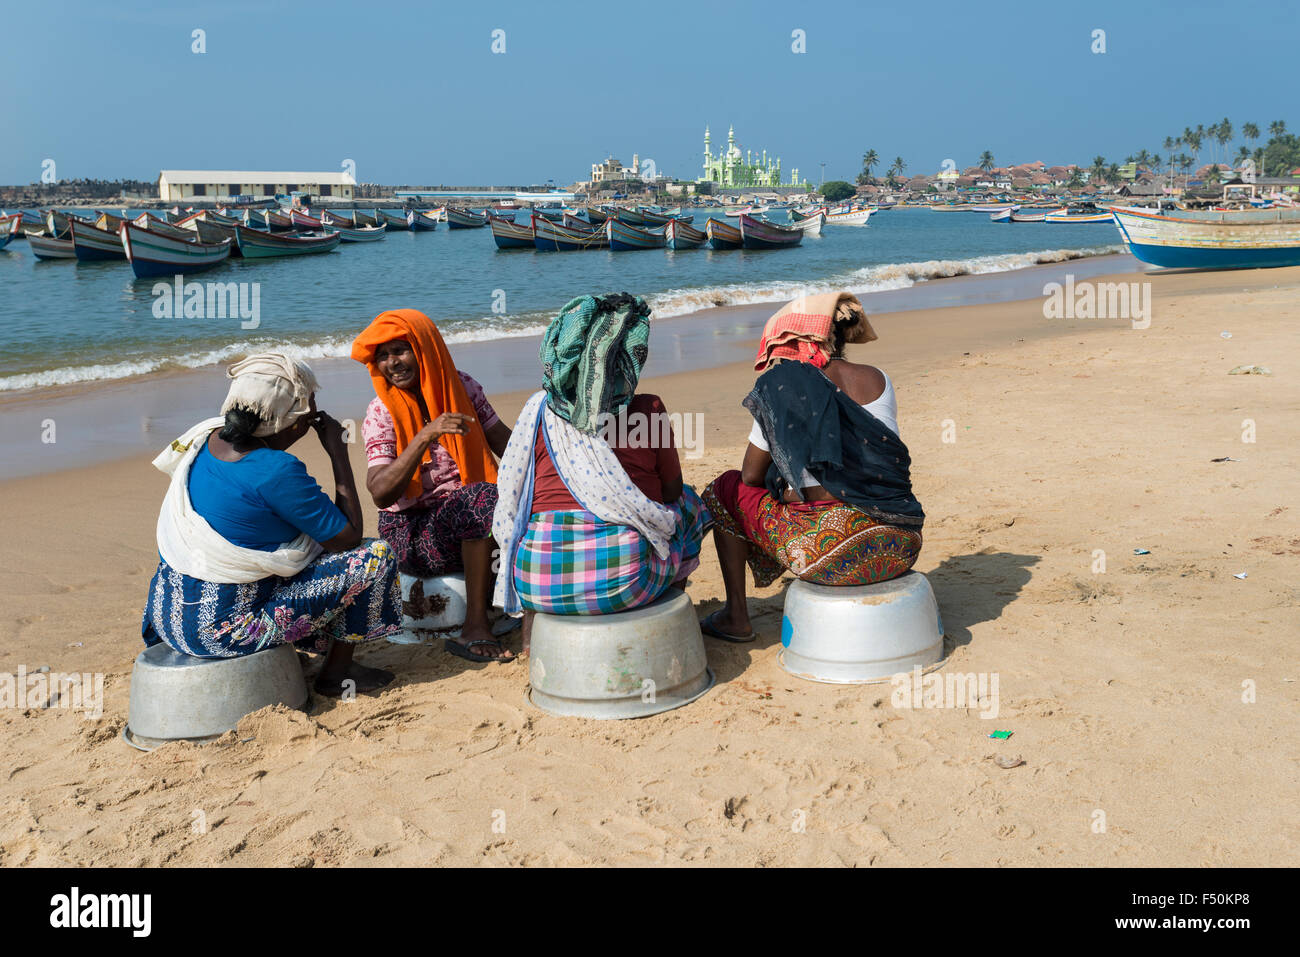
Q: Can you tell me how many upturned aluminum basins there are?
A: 4